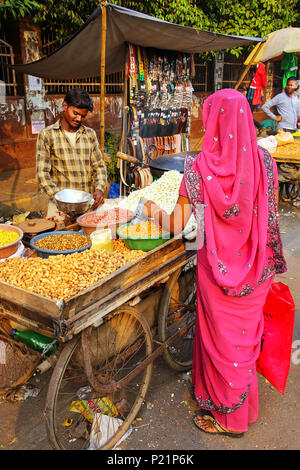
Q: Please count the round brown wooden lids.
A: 1